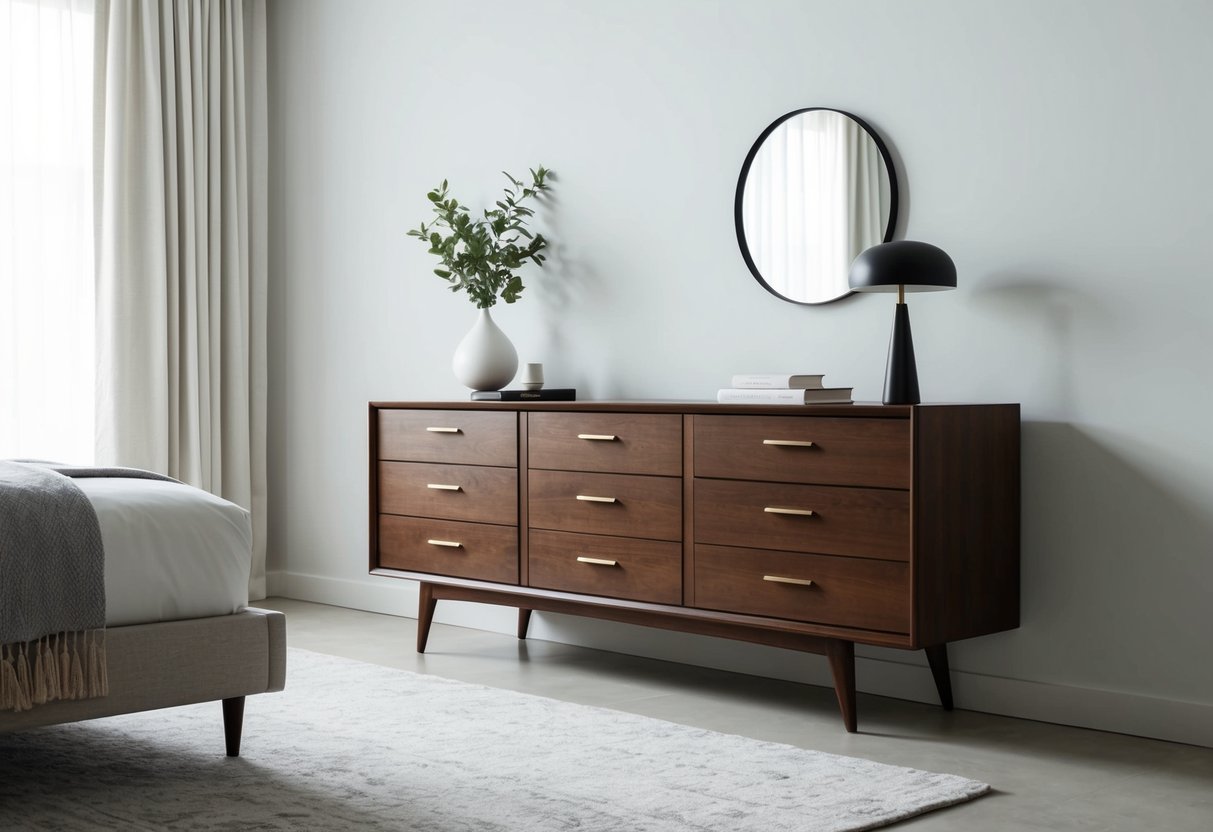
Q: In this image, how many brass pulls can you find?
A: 9